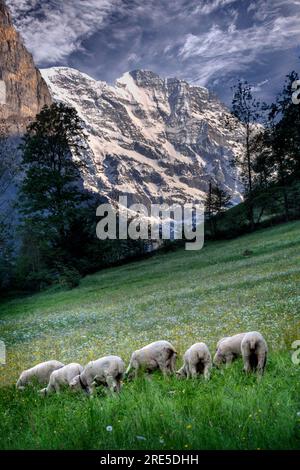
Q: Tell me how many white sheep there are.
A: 7